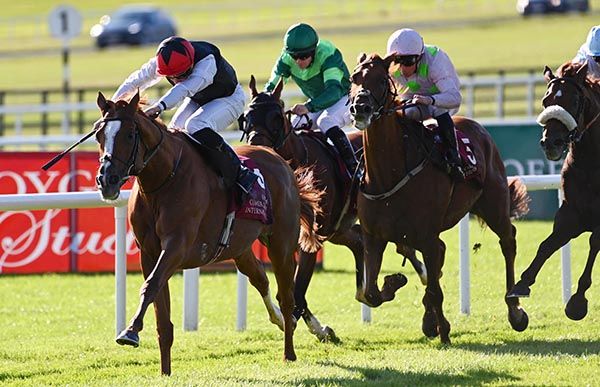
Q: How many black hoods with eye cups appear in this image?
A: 1